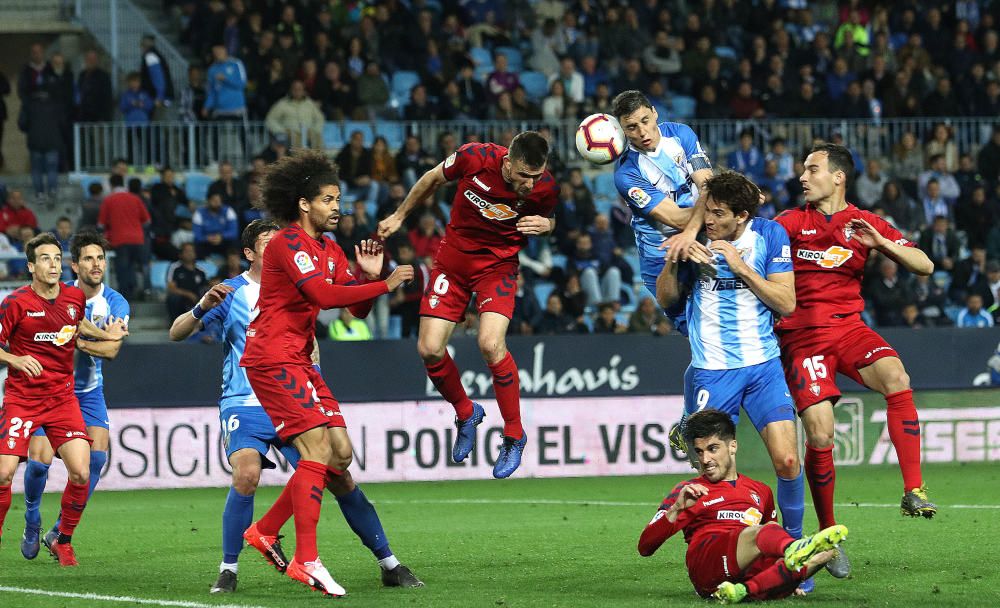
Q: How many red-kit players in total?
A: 5